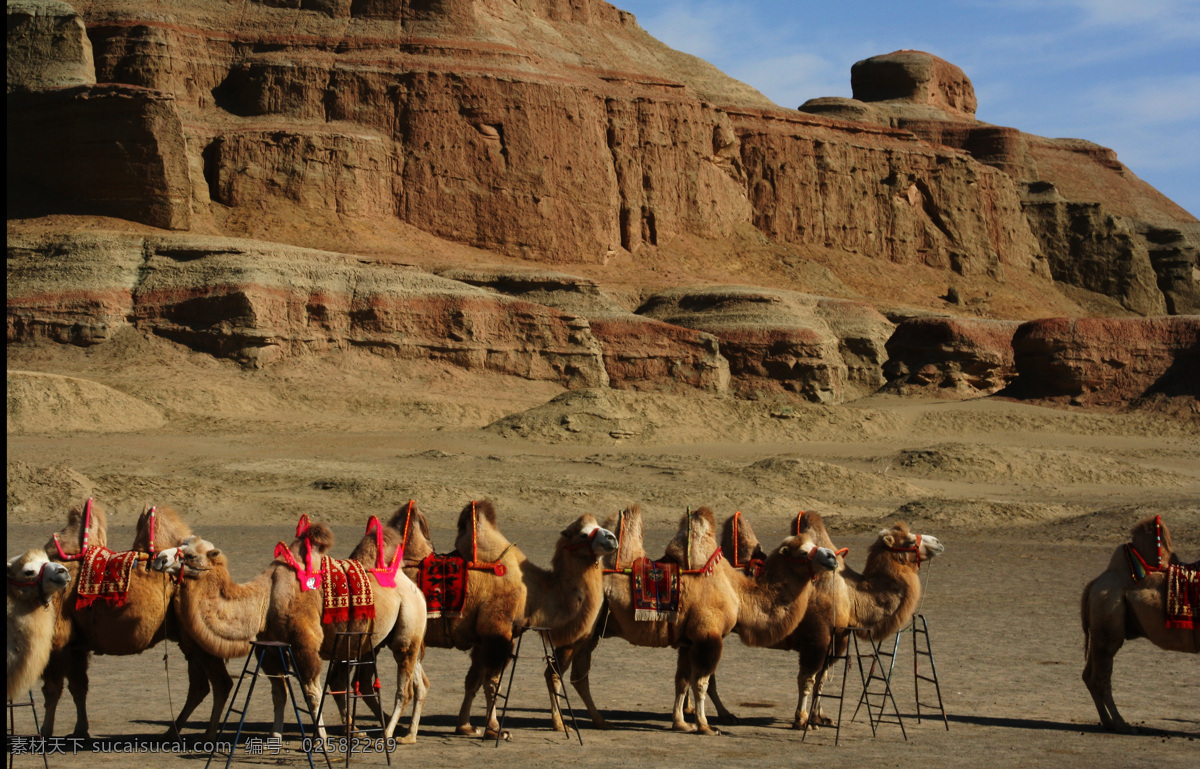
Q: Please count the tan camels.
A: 7